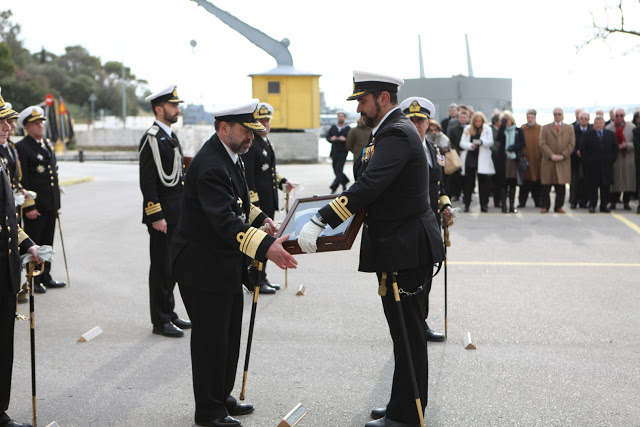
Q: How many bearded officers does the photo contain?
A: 3